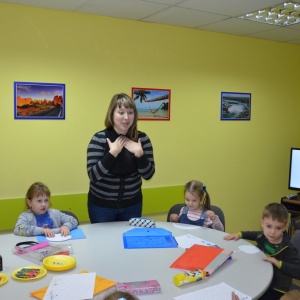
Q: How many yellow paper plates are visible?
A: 3